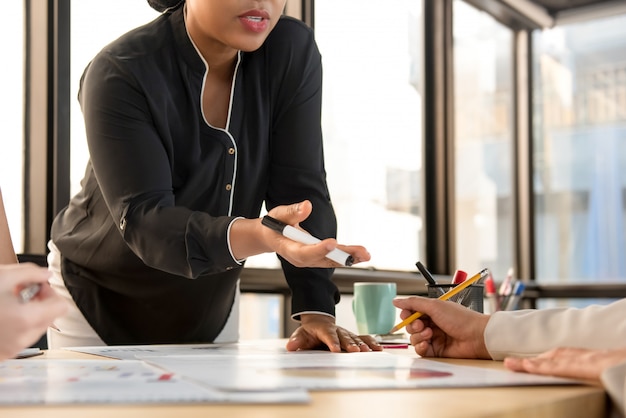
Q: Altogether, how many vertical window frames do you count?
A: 4